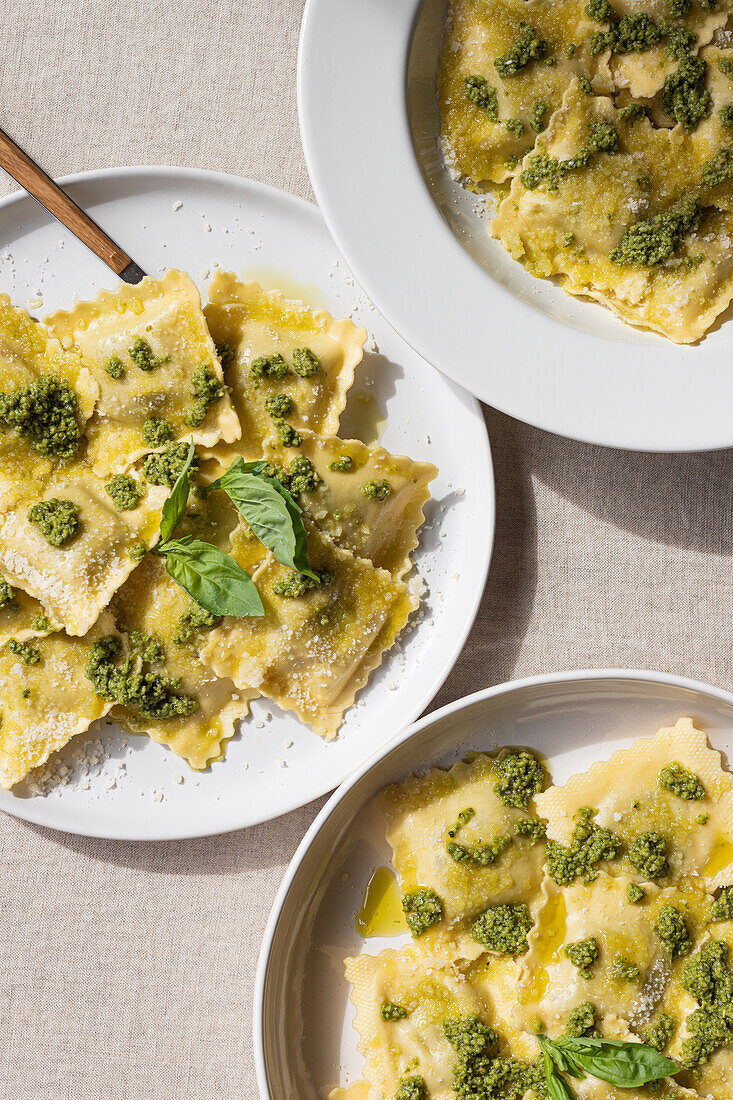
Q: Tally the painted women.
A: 0